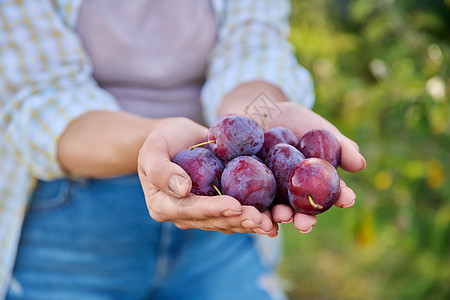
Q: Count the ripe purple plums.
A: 7